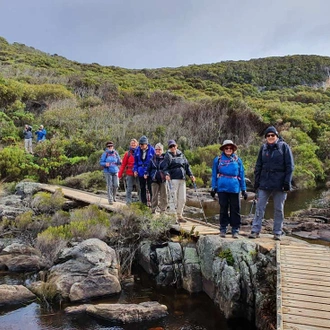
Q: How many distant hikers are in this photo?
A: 2